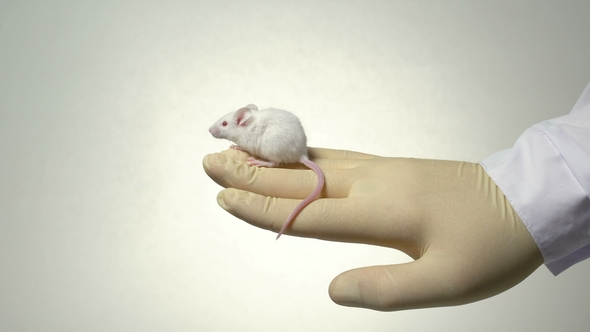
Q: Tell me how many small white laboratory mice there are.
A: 1